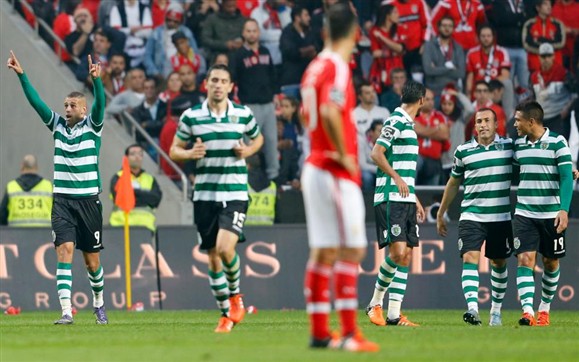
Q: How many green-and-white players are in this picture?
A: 5